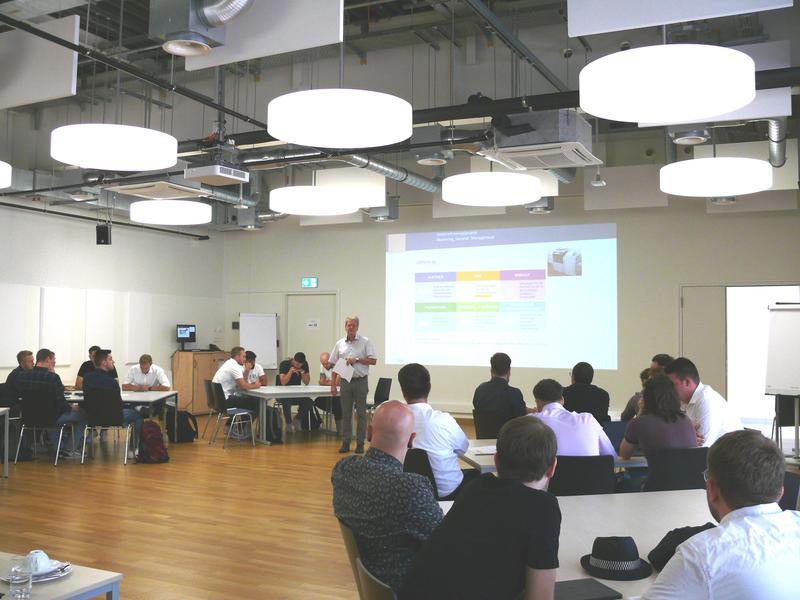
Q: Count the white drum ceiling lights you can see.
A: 8